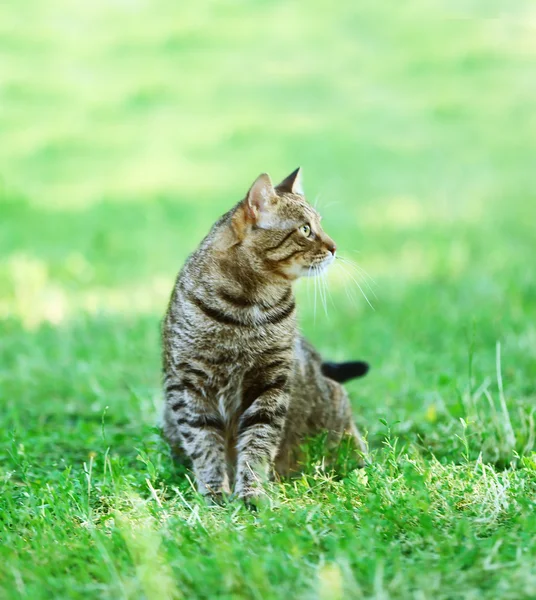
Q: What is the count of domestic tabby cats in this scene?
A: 1